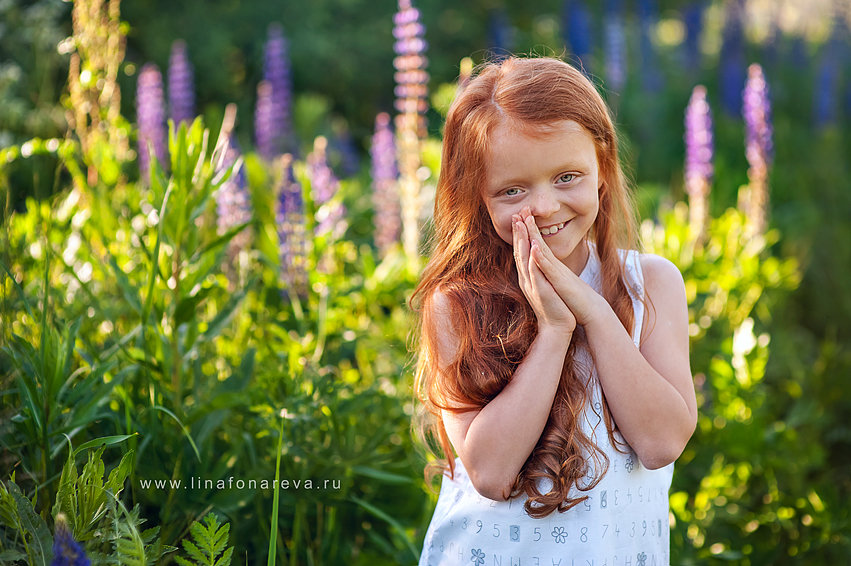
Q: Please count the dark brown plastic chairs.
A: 0